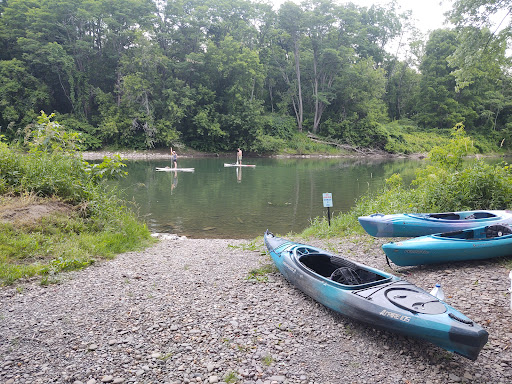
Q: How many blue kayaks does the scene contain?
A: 3